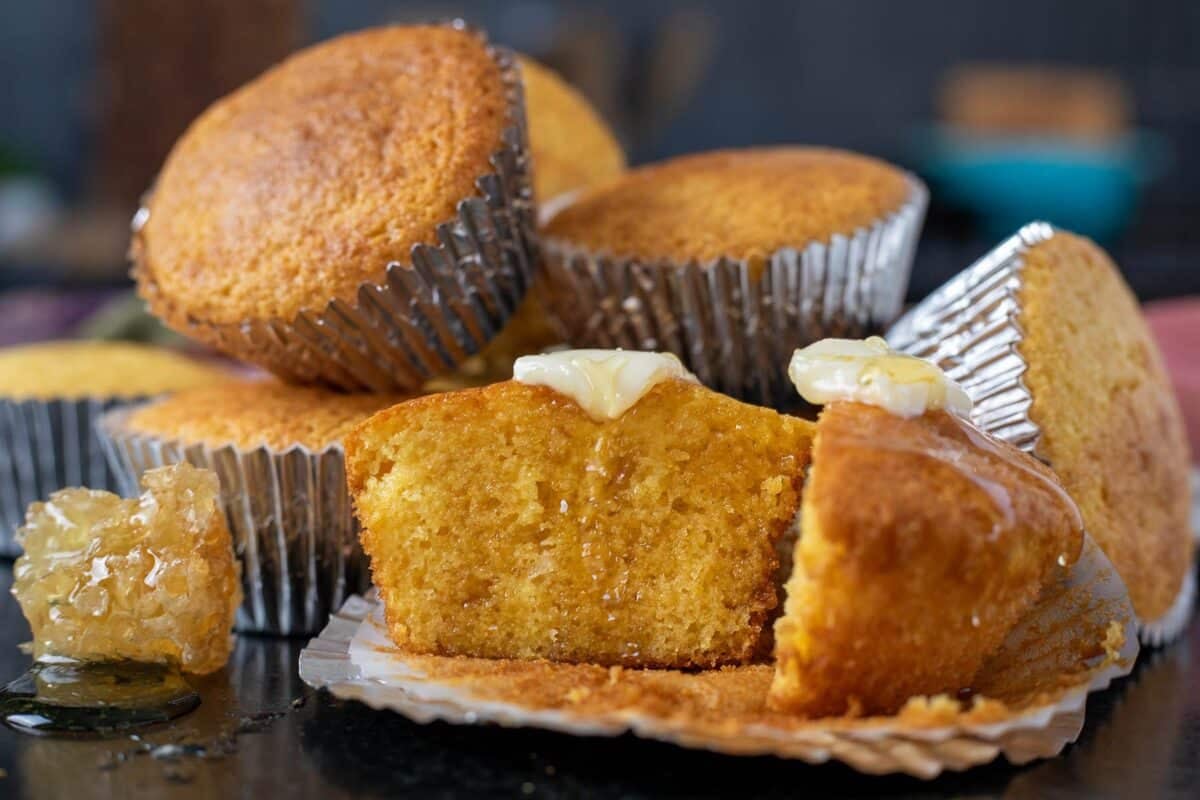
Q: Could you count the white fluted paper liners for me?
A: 1